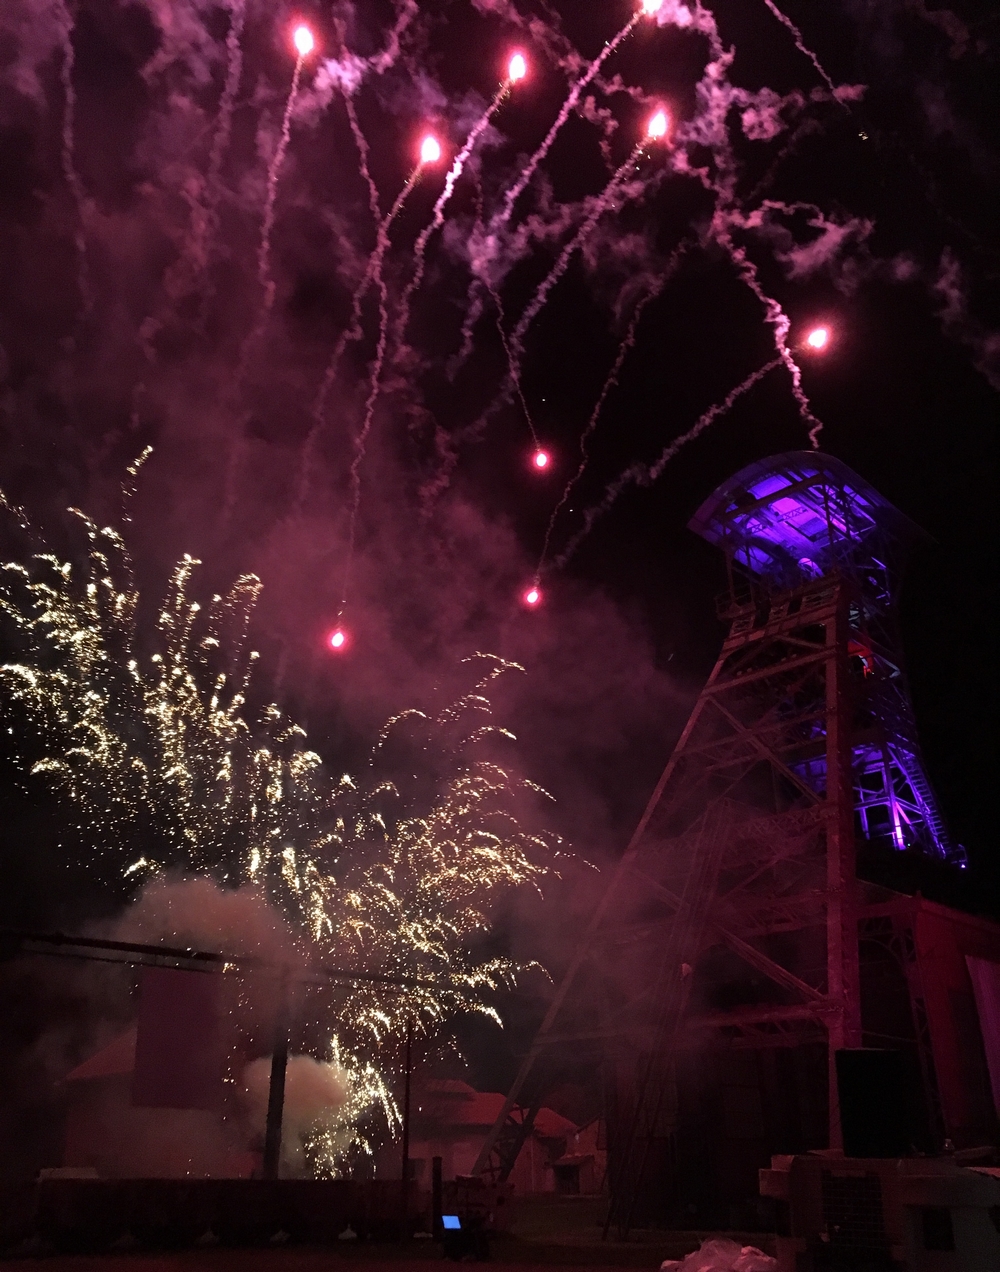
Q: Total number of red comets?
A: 9